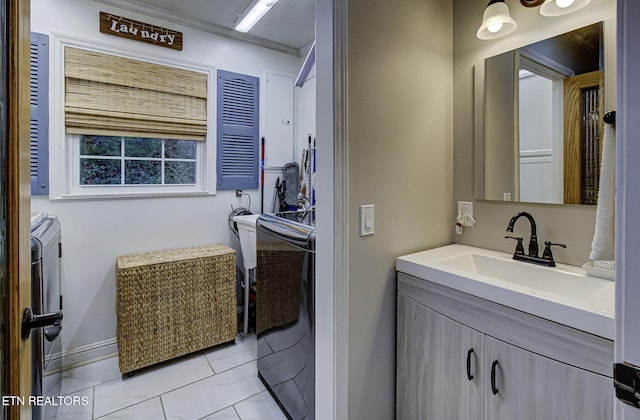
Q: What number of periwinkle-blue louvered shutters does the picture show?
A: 2